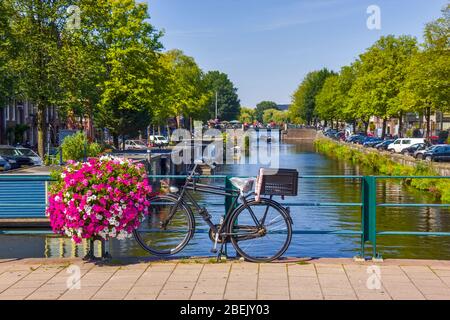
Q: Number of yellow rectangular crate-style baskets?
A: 0